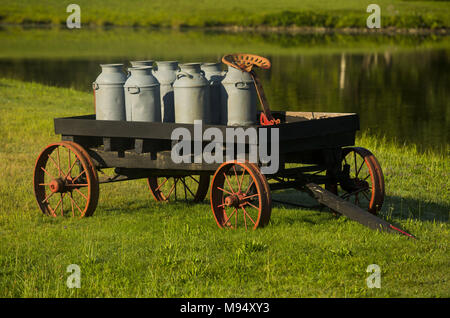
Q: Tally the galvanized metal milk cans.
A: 7